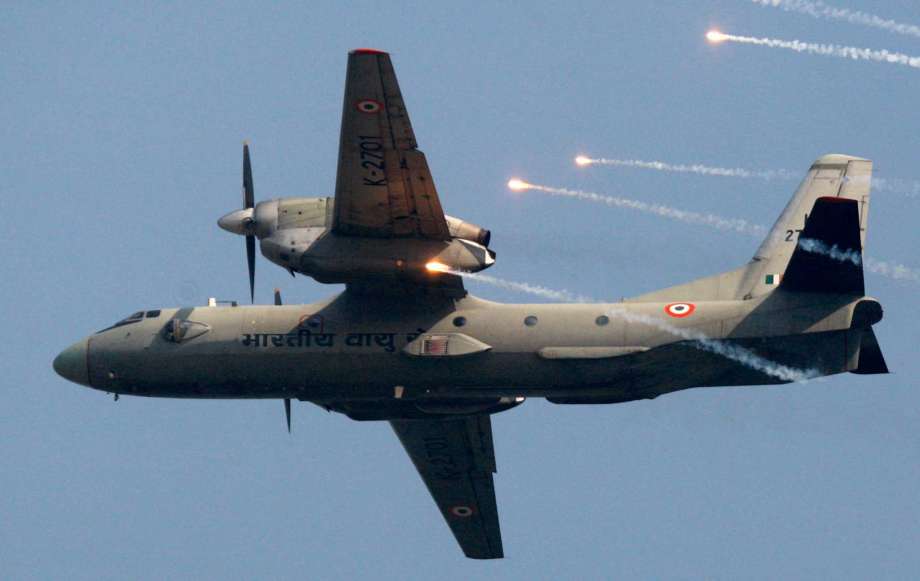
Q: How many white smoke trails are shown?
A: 5